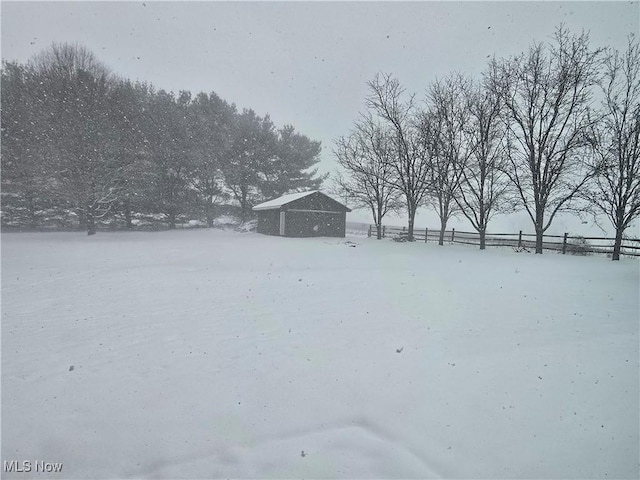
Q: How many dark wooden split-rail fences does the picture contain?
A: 1